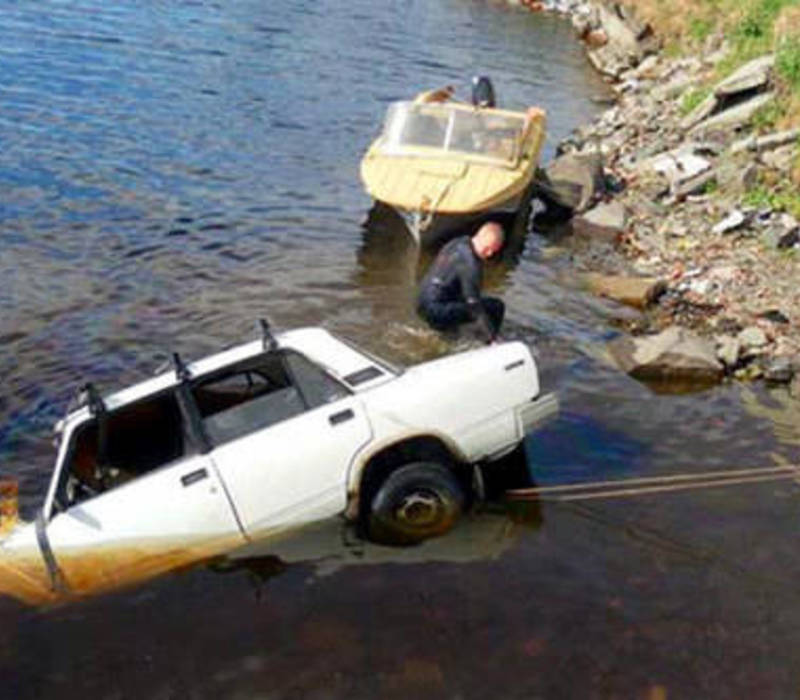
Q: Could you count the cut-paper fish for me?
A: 0